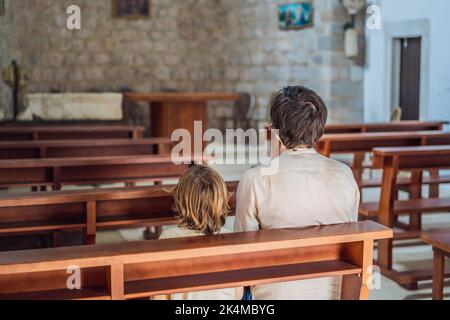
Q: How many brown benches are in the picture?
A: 9